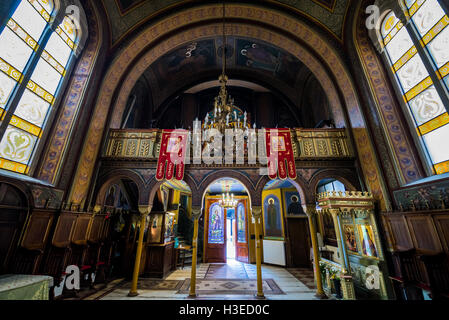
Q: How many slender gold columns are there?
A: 4